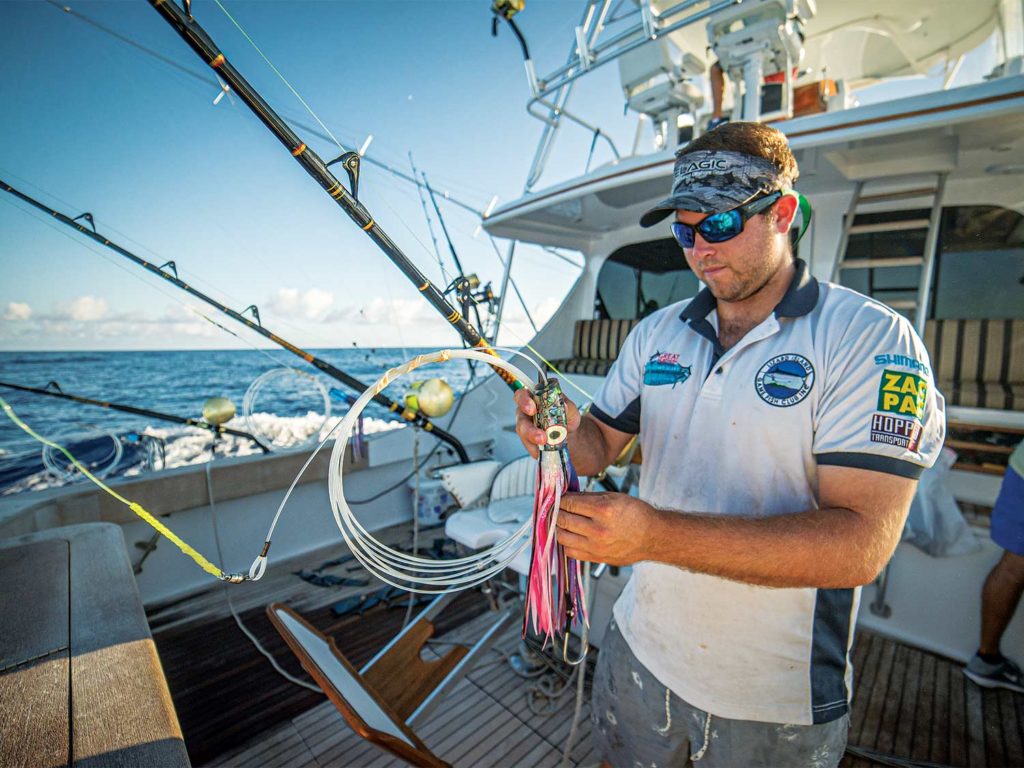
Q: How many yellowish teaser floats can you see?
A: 2